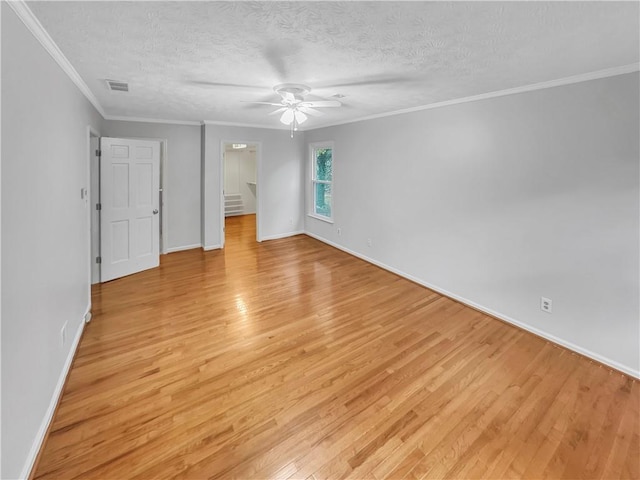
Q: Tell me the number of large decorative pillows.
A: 0